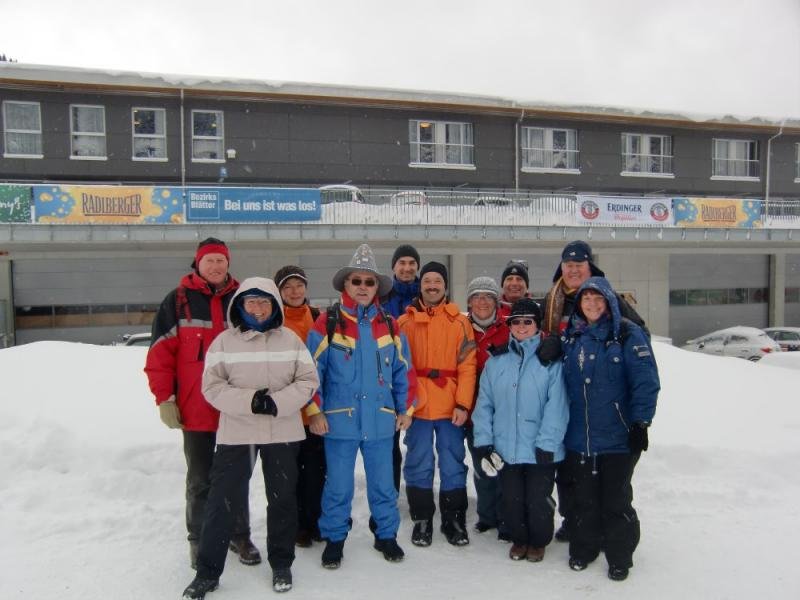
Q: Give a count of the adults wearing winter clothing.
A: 11